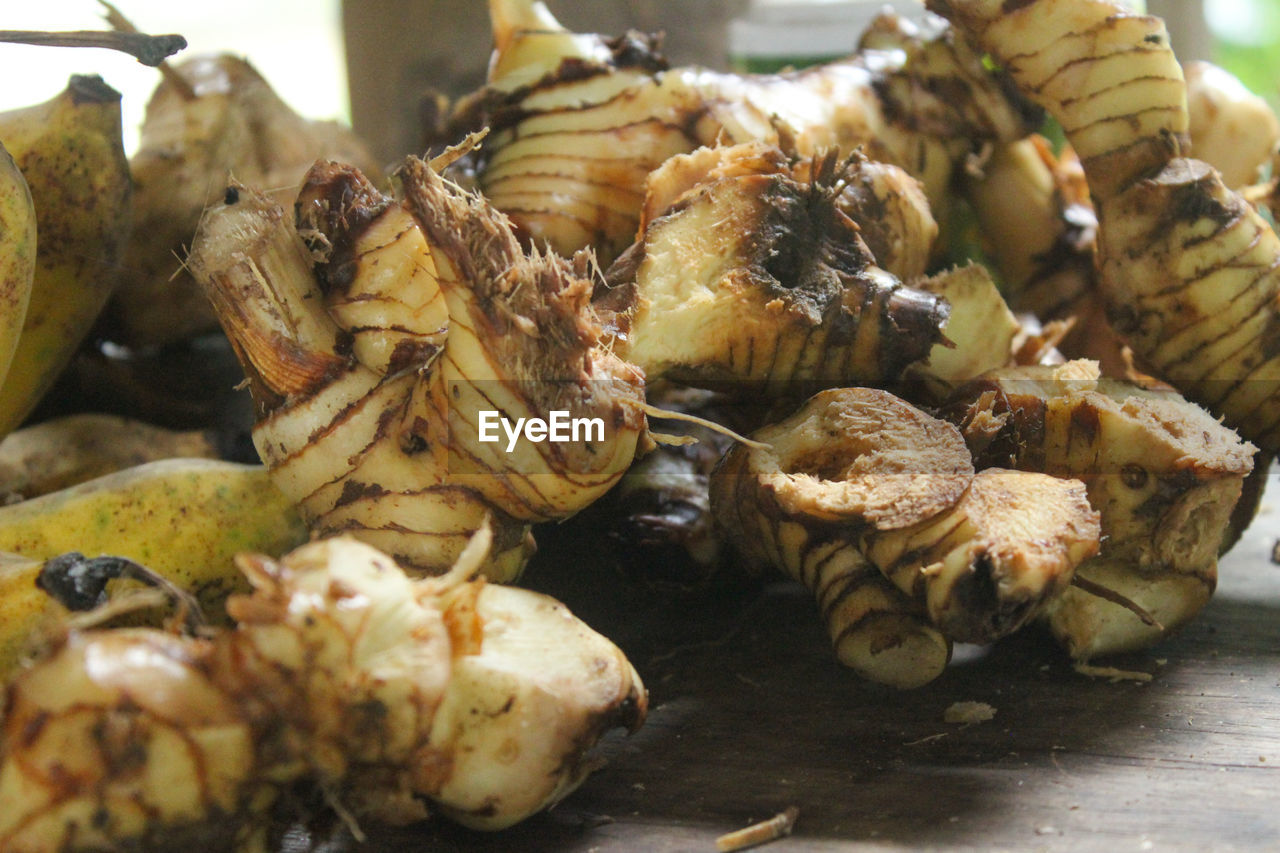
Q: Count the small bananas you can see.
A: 4